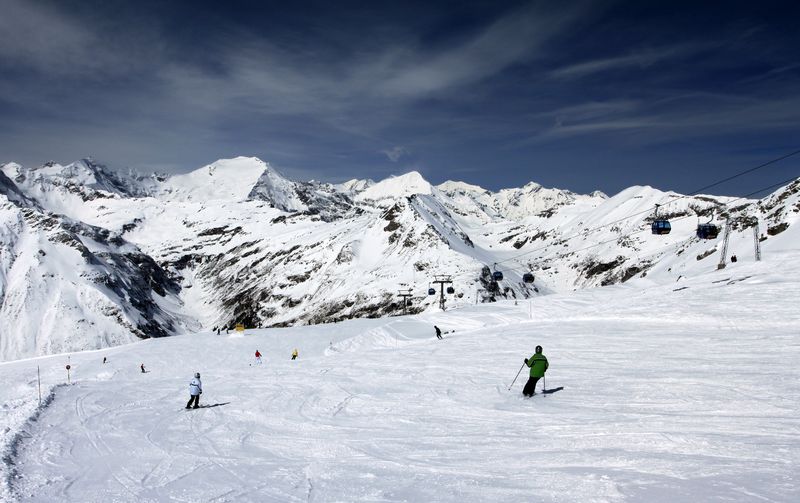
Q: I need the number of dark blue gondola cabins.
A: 6